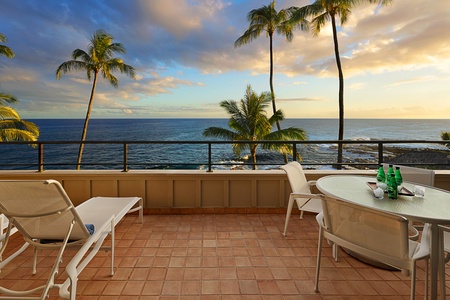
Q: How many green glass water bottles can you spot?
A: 4